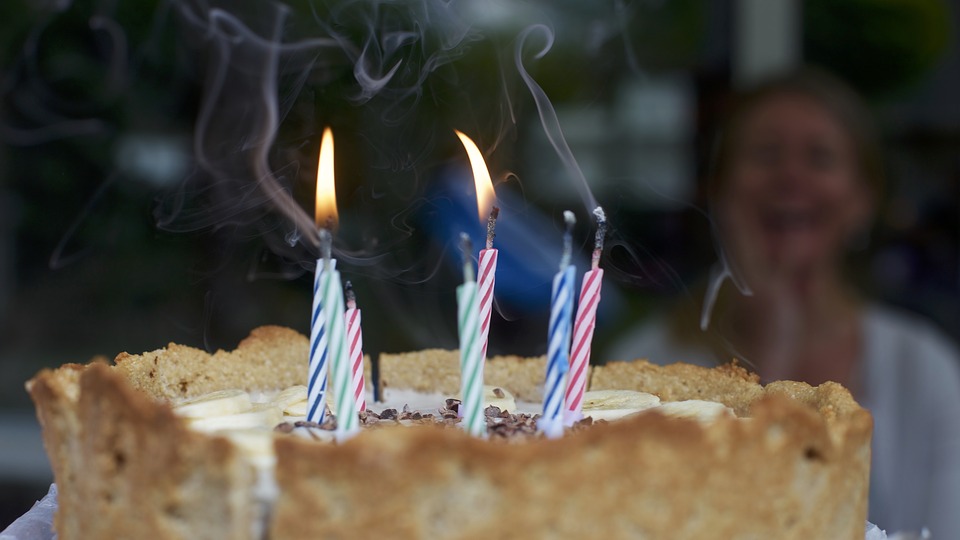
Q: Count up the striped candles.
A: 7